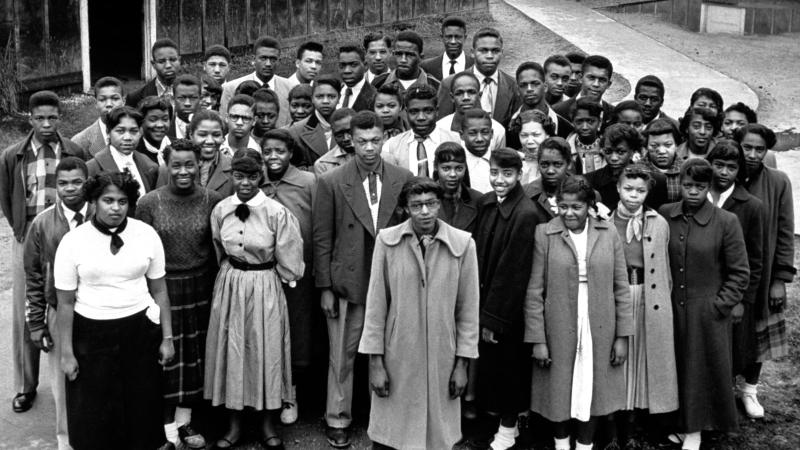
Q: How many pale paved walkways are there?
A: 1